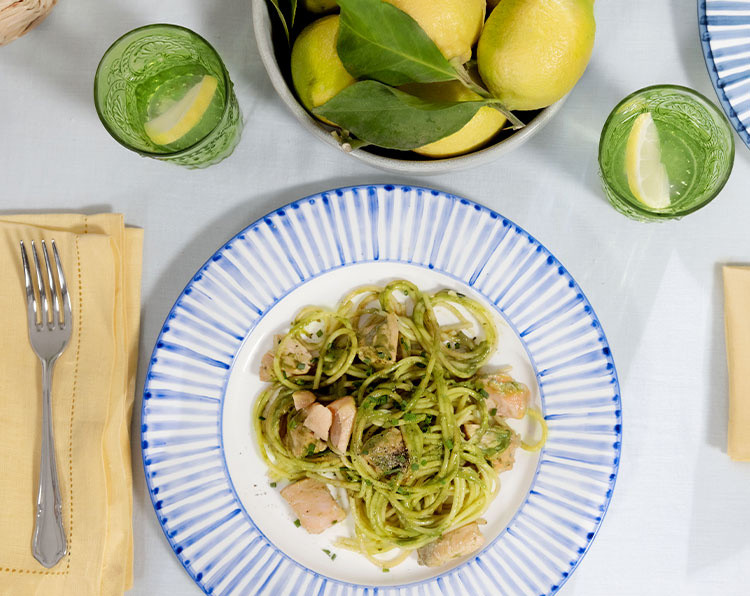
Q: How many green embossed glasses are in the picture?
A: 2